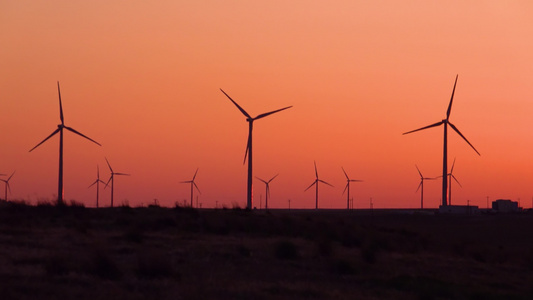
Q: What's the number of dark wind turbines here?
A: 12